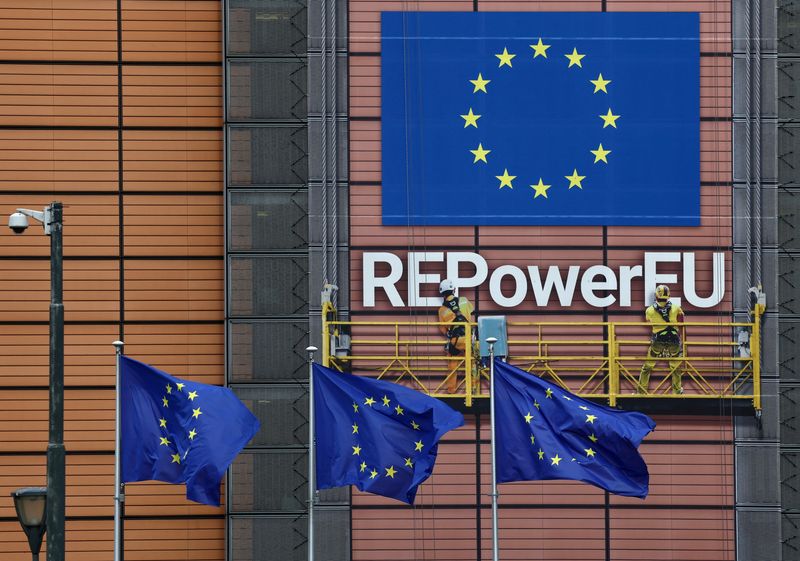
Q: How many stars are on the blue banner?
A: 12